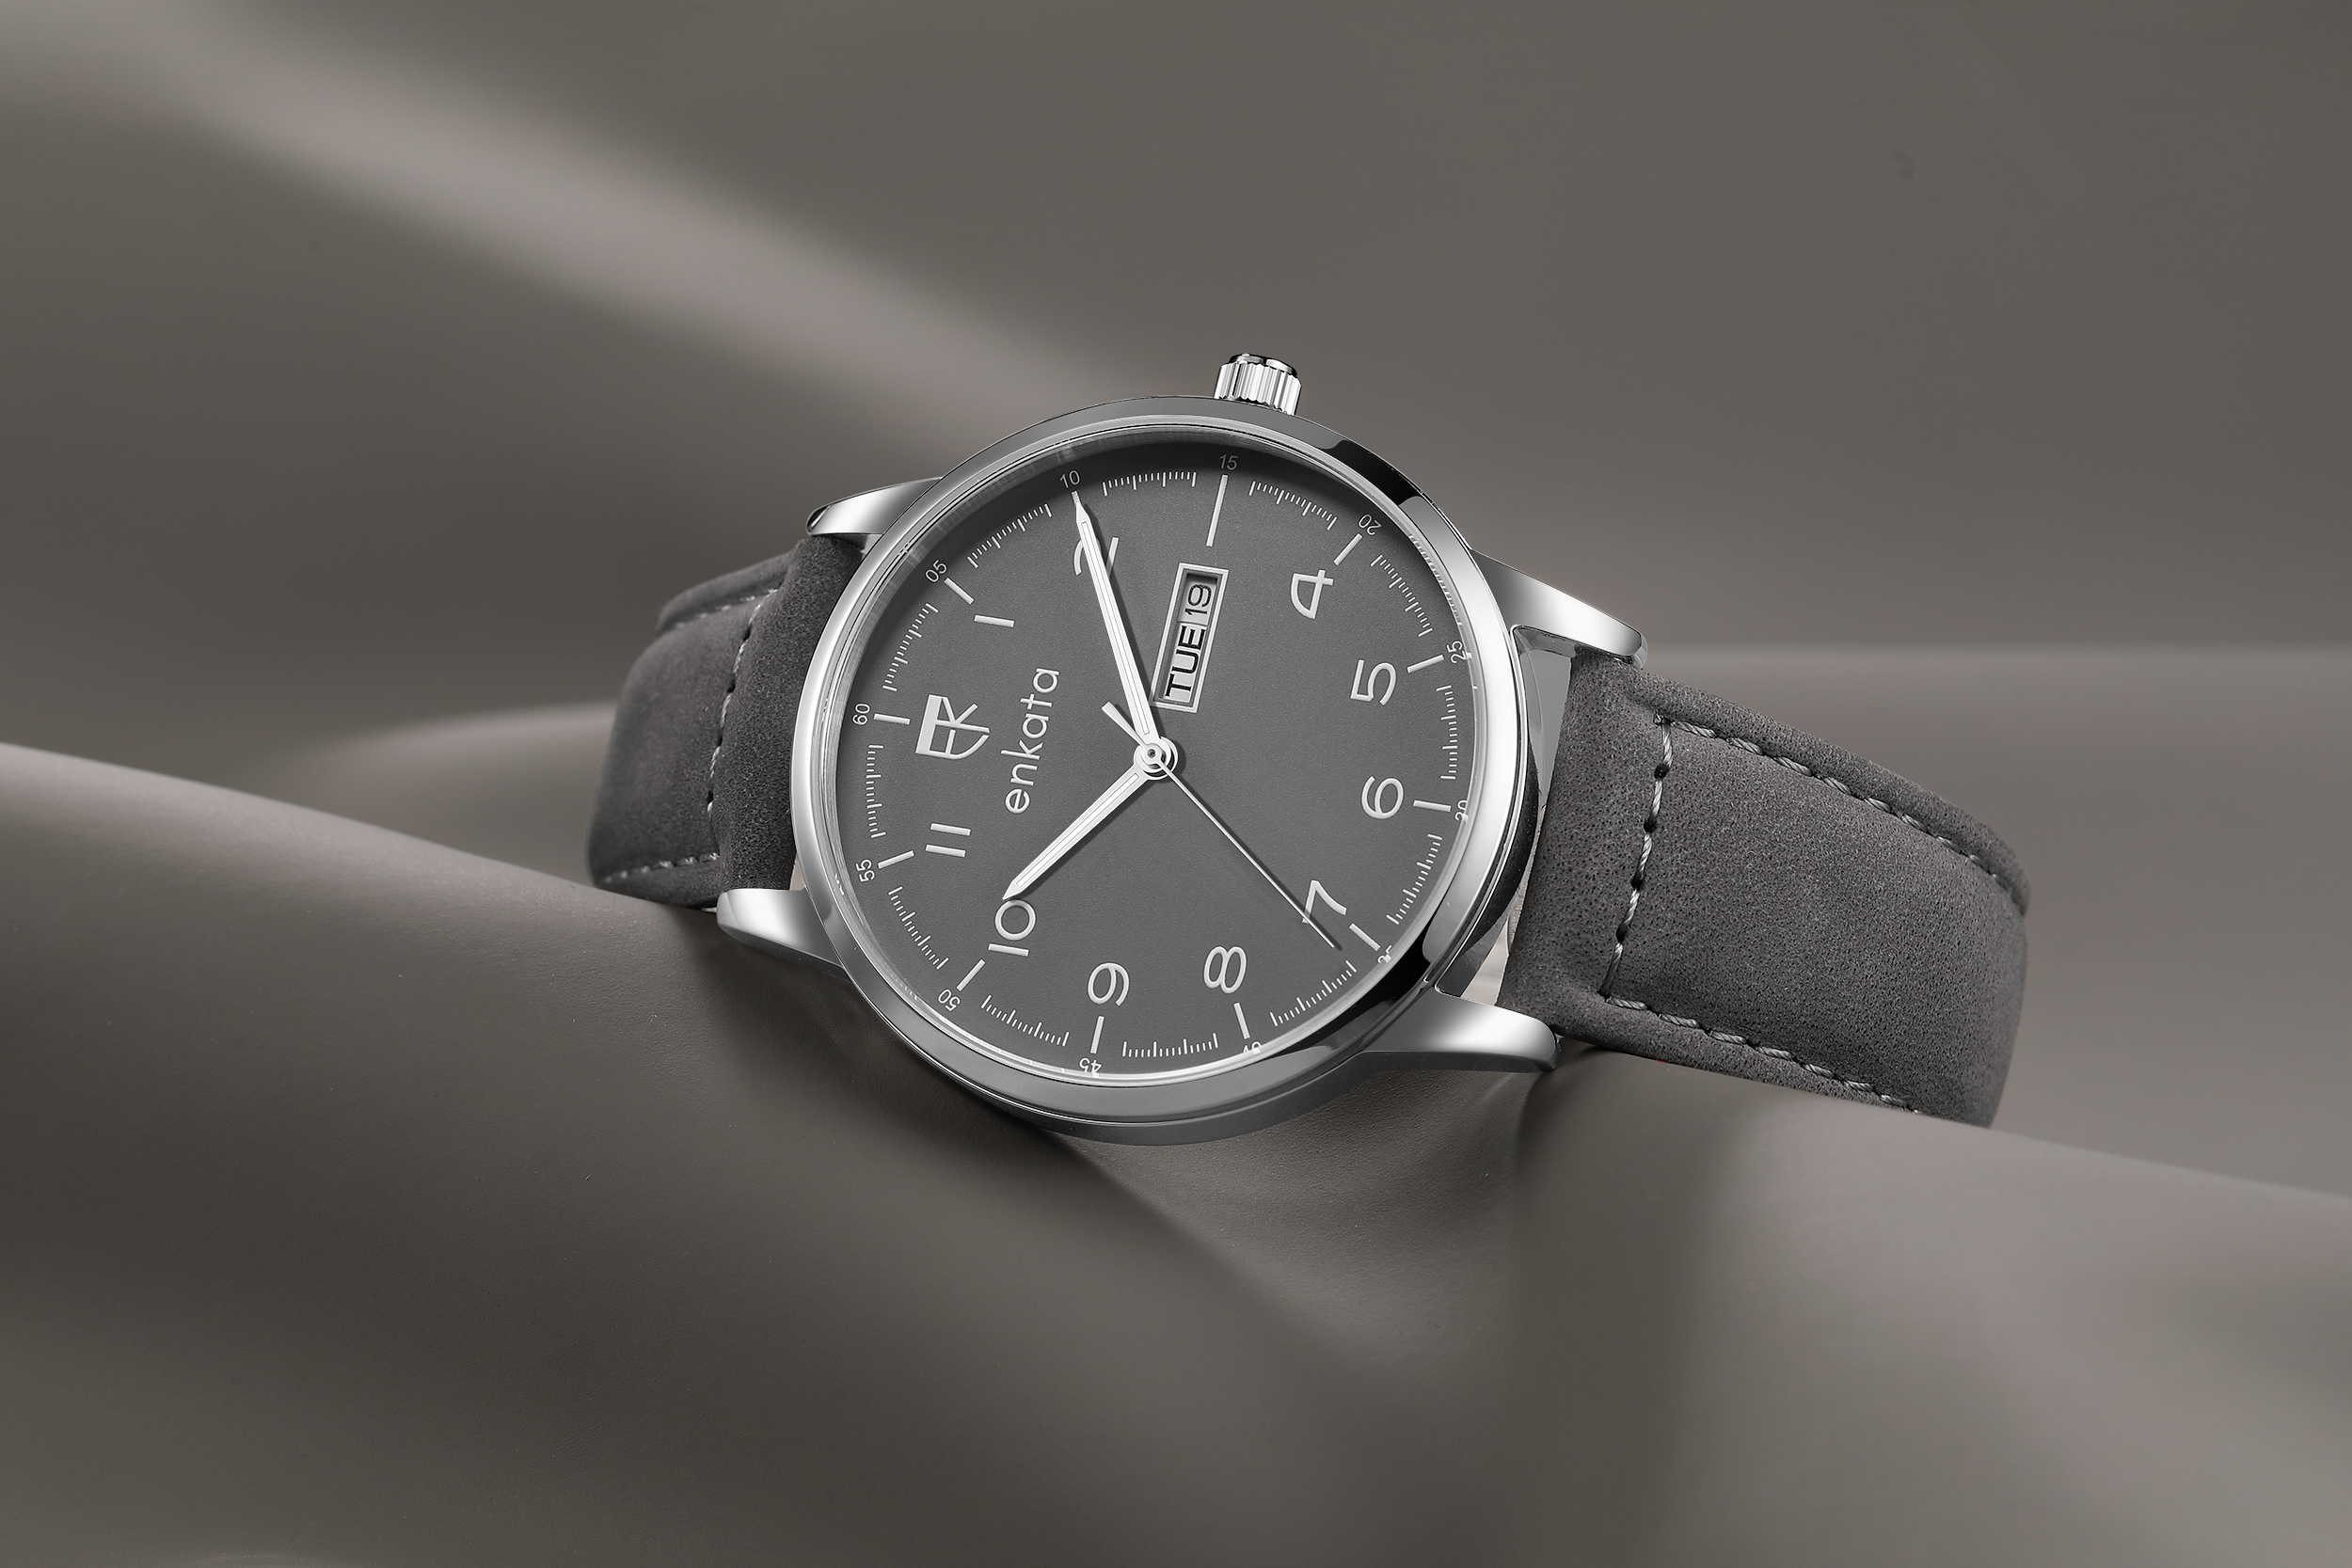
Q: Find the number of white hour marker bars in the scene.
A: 12